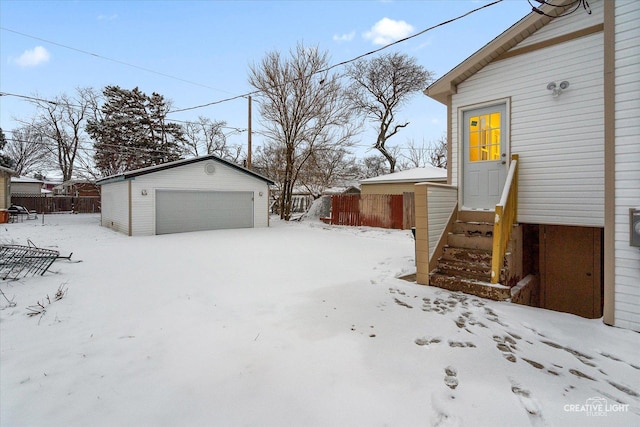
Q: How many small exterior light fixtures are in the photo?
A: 3